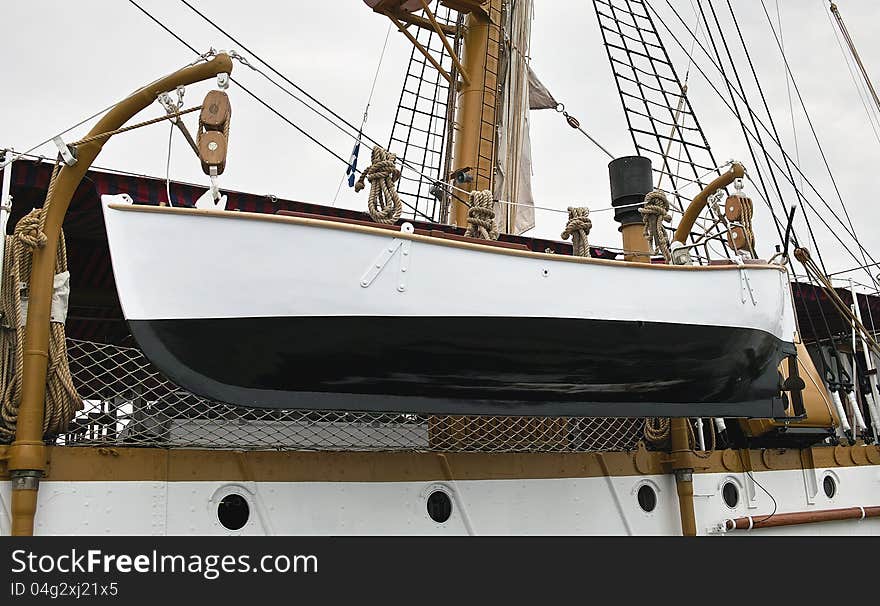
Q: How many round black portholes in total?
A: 5